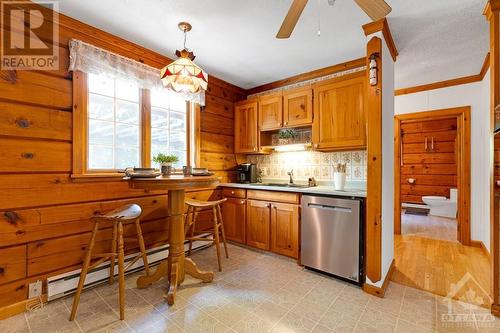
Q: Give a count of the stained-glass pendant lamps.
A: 1